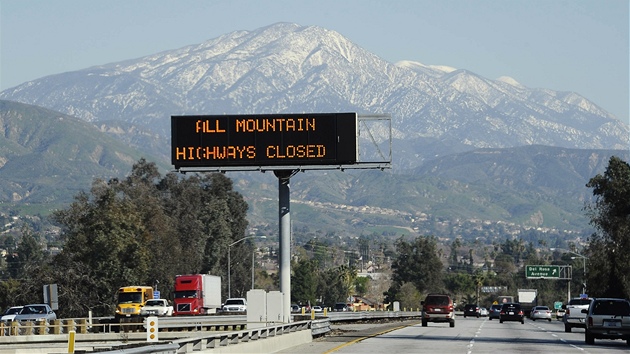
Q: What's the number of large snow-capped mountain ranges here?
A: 1